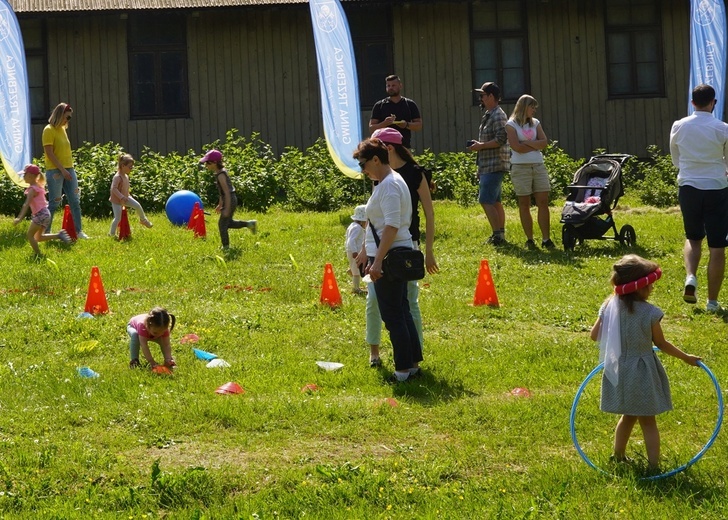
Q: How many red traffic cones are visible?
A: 7